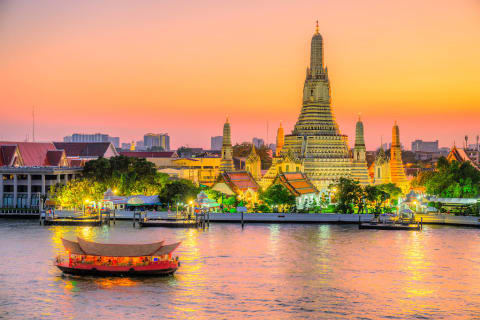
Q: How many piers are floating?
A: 3